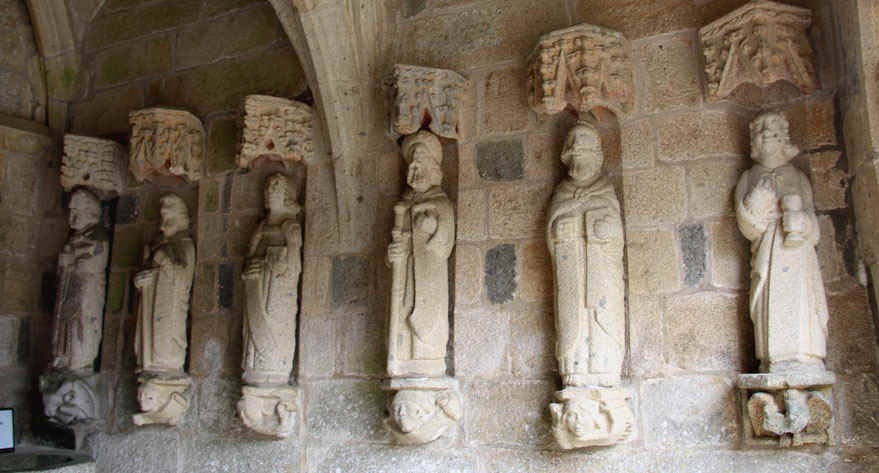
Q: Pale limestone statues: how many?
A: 6